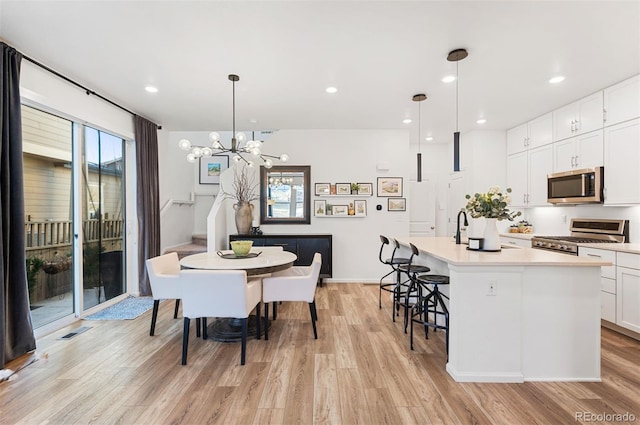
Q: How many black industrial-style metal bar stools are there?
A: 3